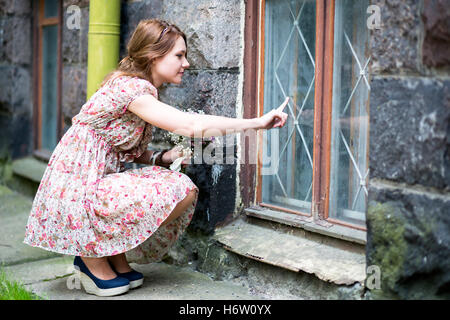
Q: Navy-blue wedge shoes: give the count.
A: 2